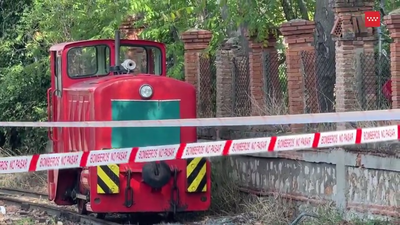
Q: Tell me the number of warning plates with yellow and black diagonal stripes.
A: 2